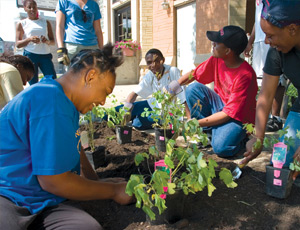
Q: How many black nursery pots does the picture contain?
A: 5